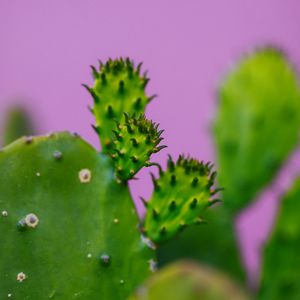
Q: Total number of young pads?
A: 3